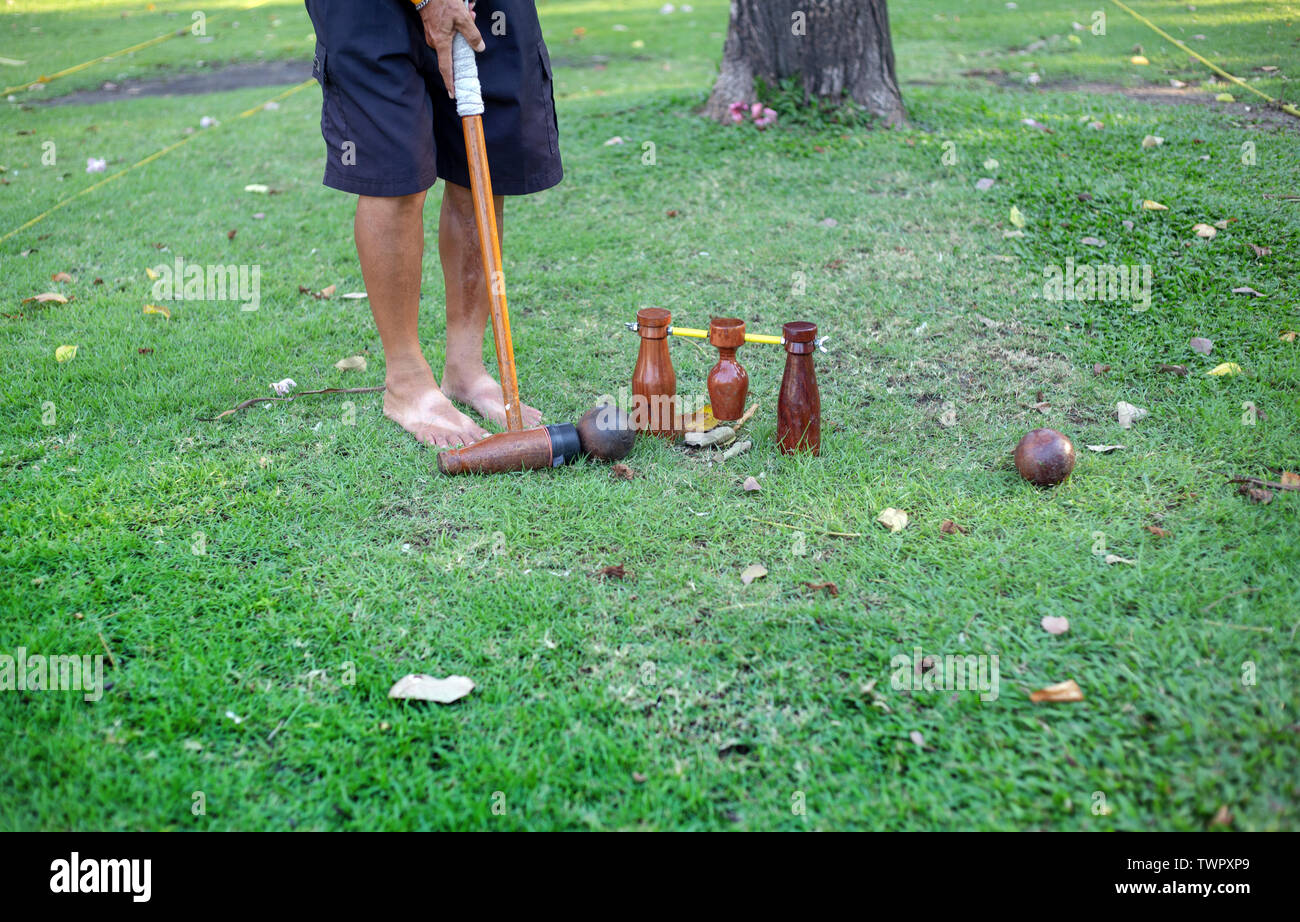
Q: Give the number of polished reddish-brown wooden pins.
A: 3